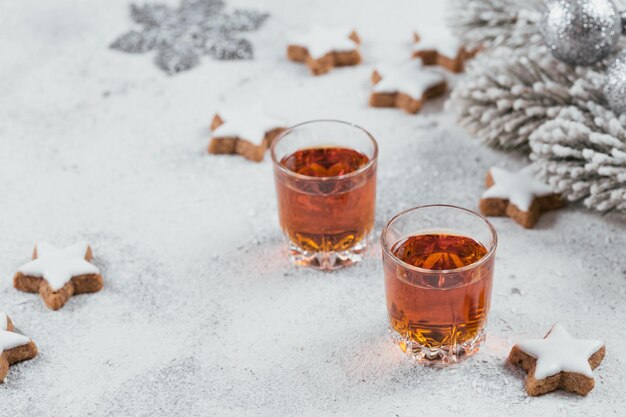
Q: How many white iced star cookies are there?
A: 8